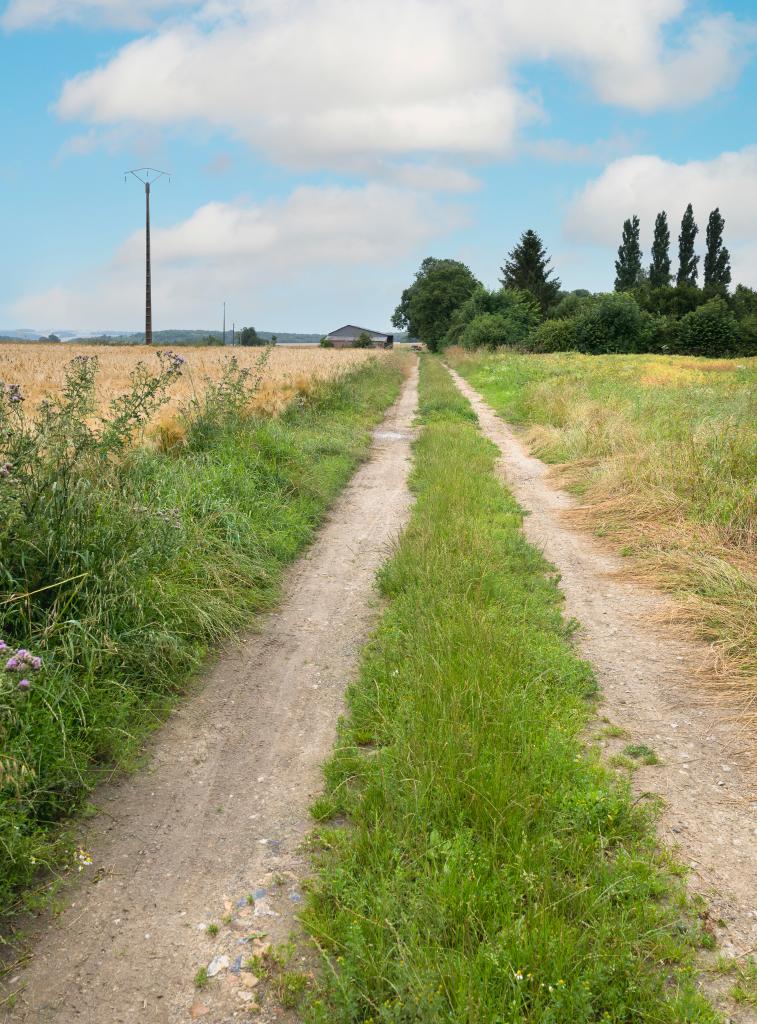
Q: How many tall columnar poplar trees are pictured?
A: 4